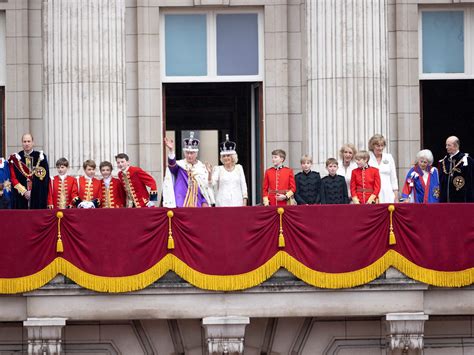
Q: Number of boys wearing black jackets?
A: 2